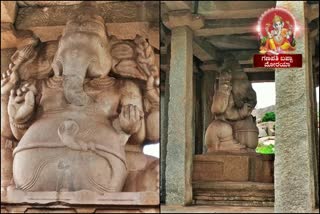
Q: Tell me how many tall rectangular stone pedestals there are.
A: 2